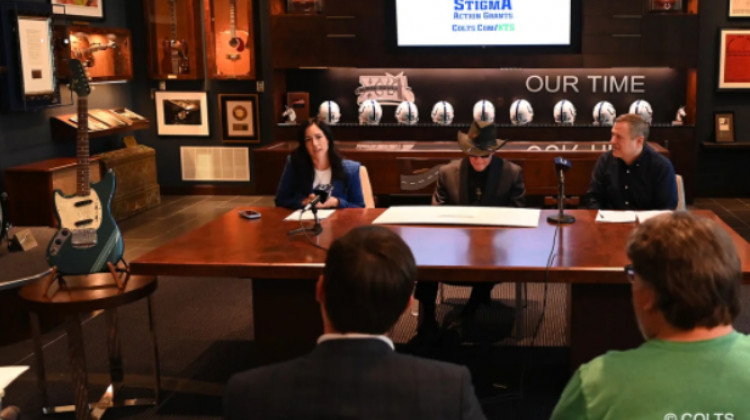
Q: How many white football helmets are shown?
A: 9